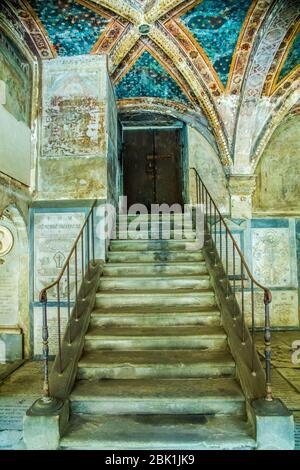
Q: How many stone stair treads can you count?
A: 13